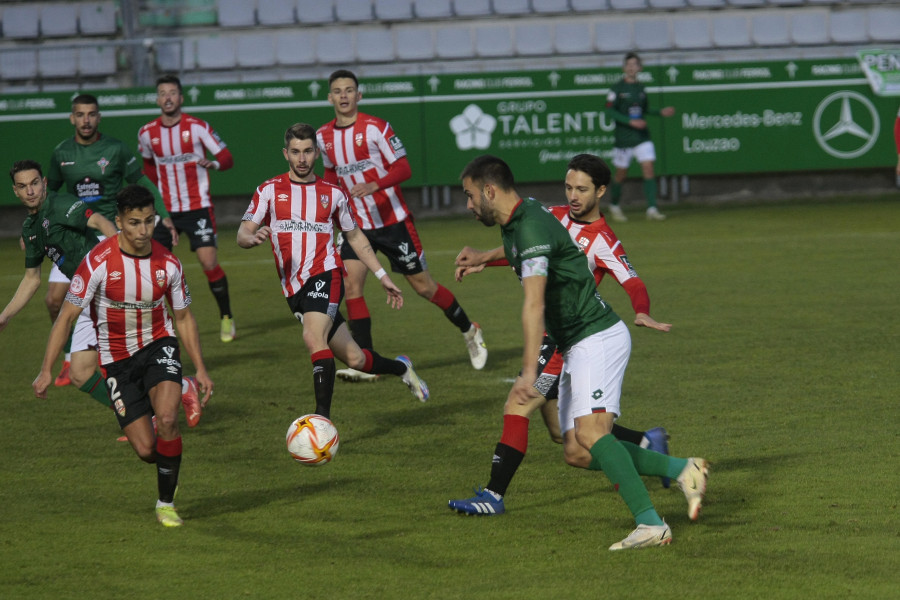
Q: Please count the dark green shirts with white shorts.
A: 4